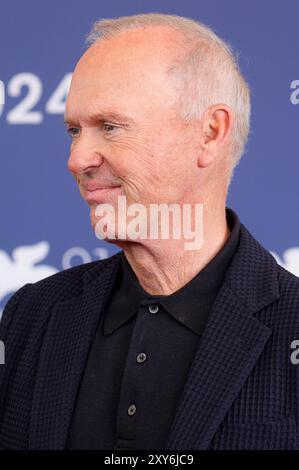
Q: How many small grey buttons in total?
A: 3